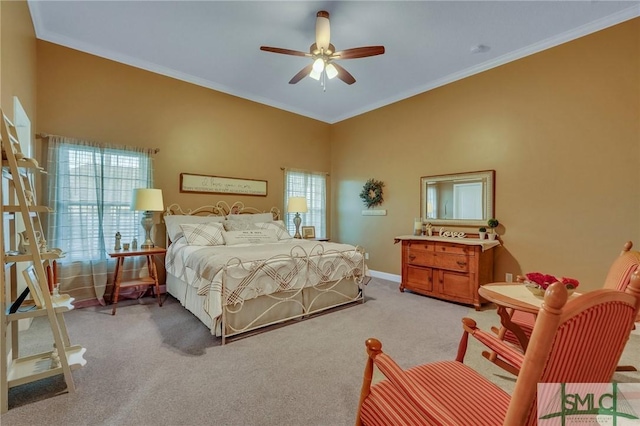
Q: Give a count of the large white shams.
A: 2